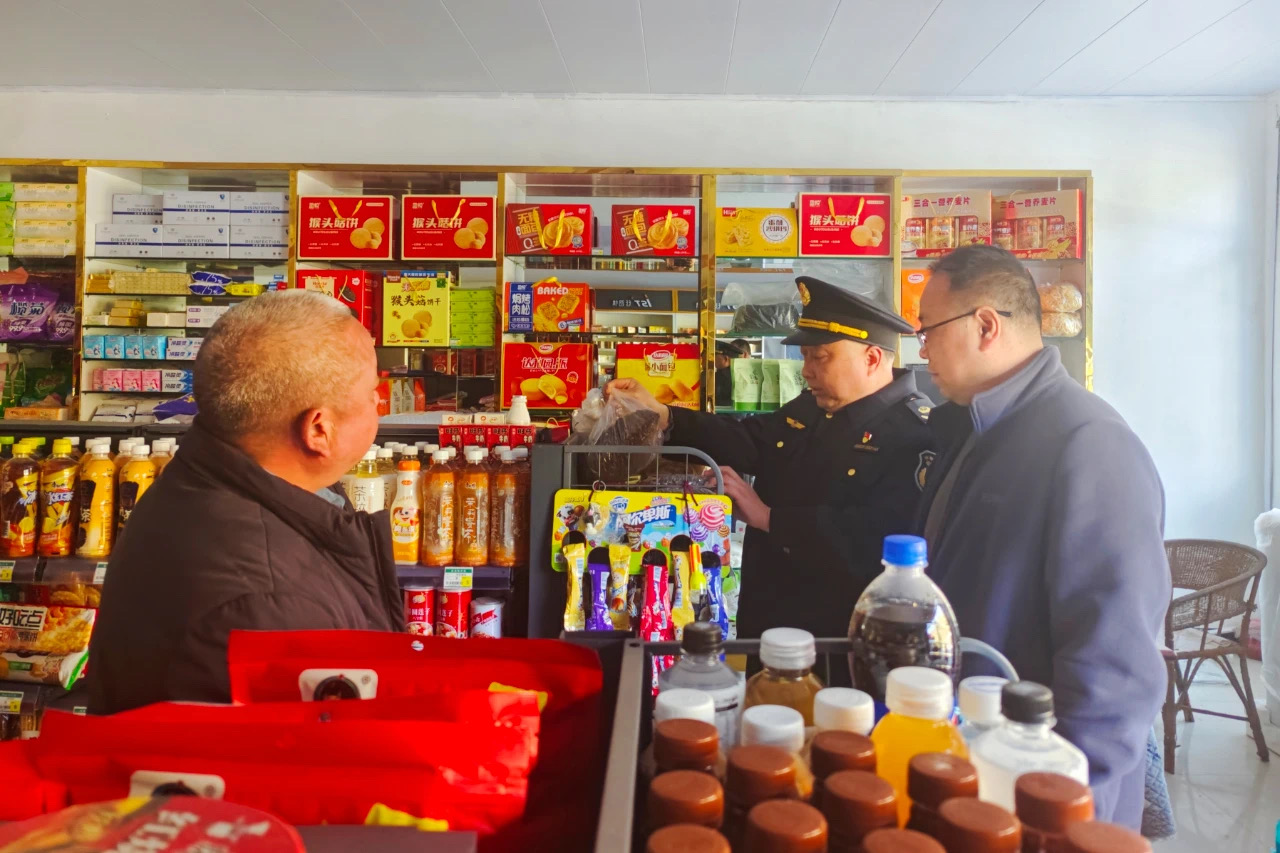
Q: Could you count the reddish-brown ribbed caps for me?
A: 12